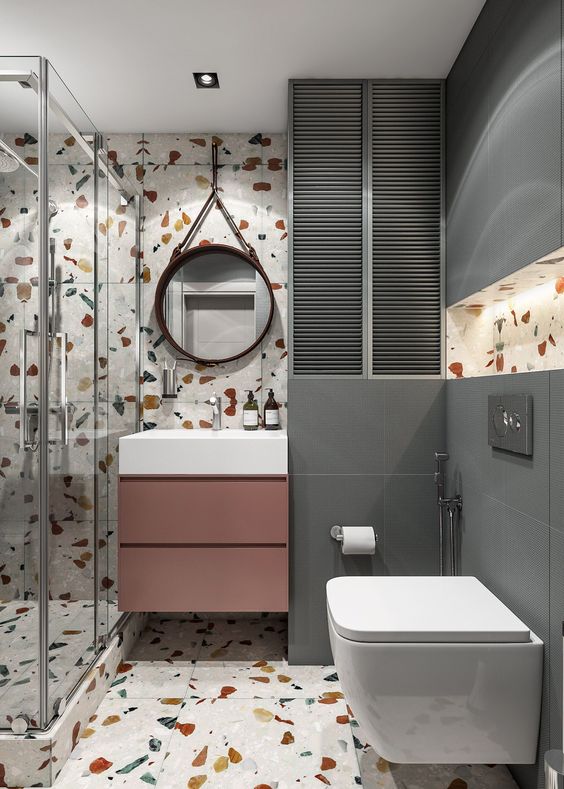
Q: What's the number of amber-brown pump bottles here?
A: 1